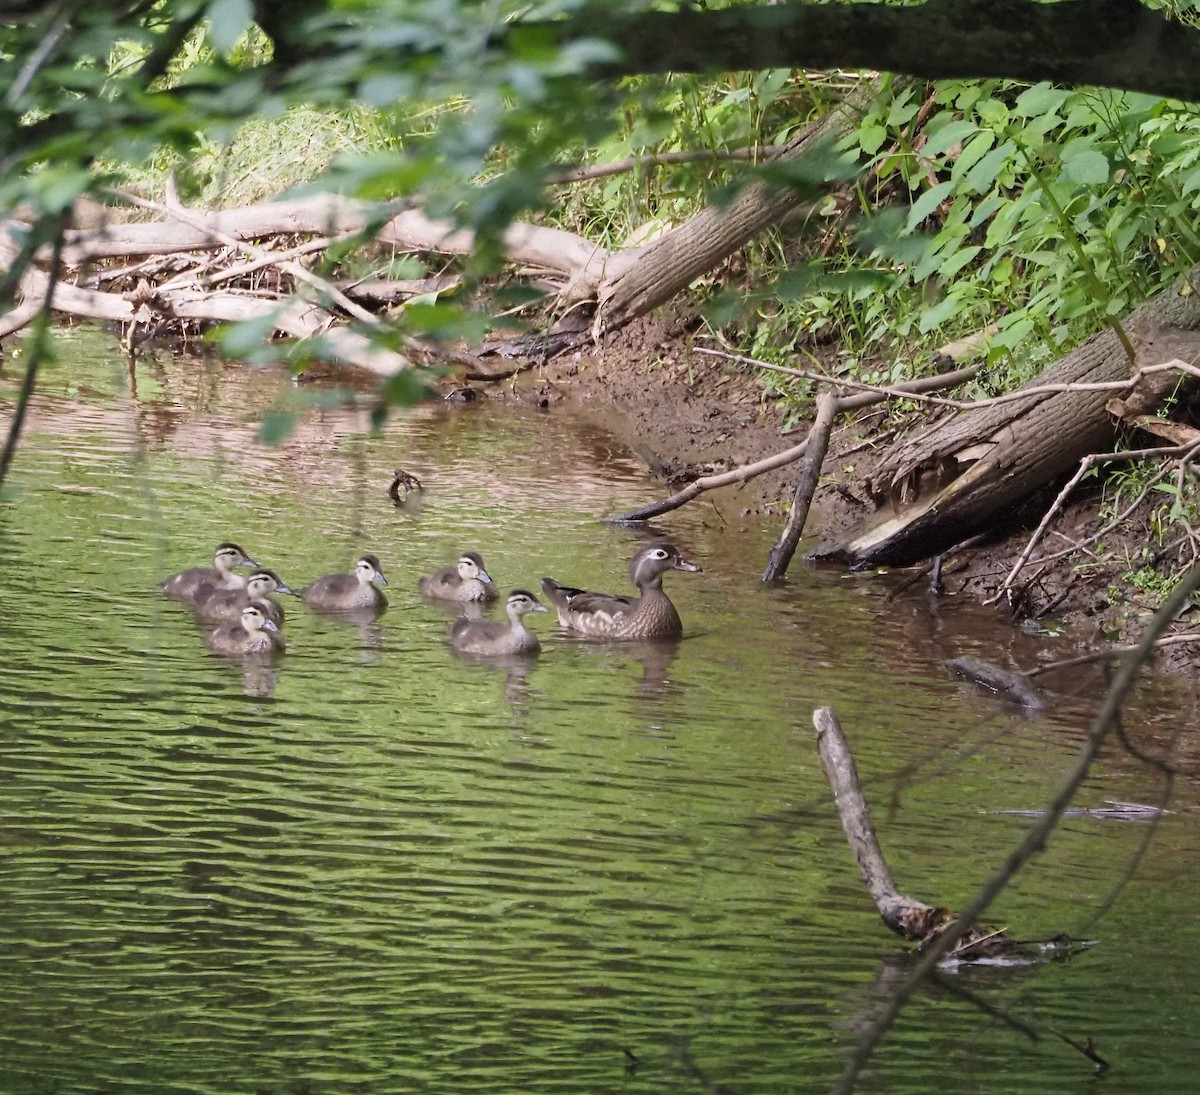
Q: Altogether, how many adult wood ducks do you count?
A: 1